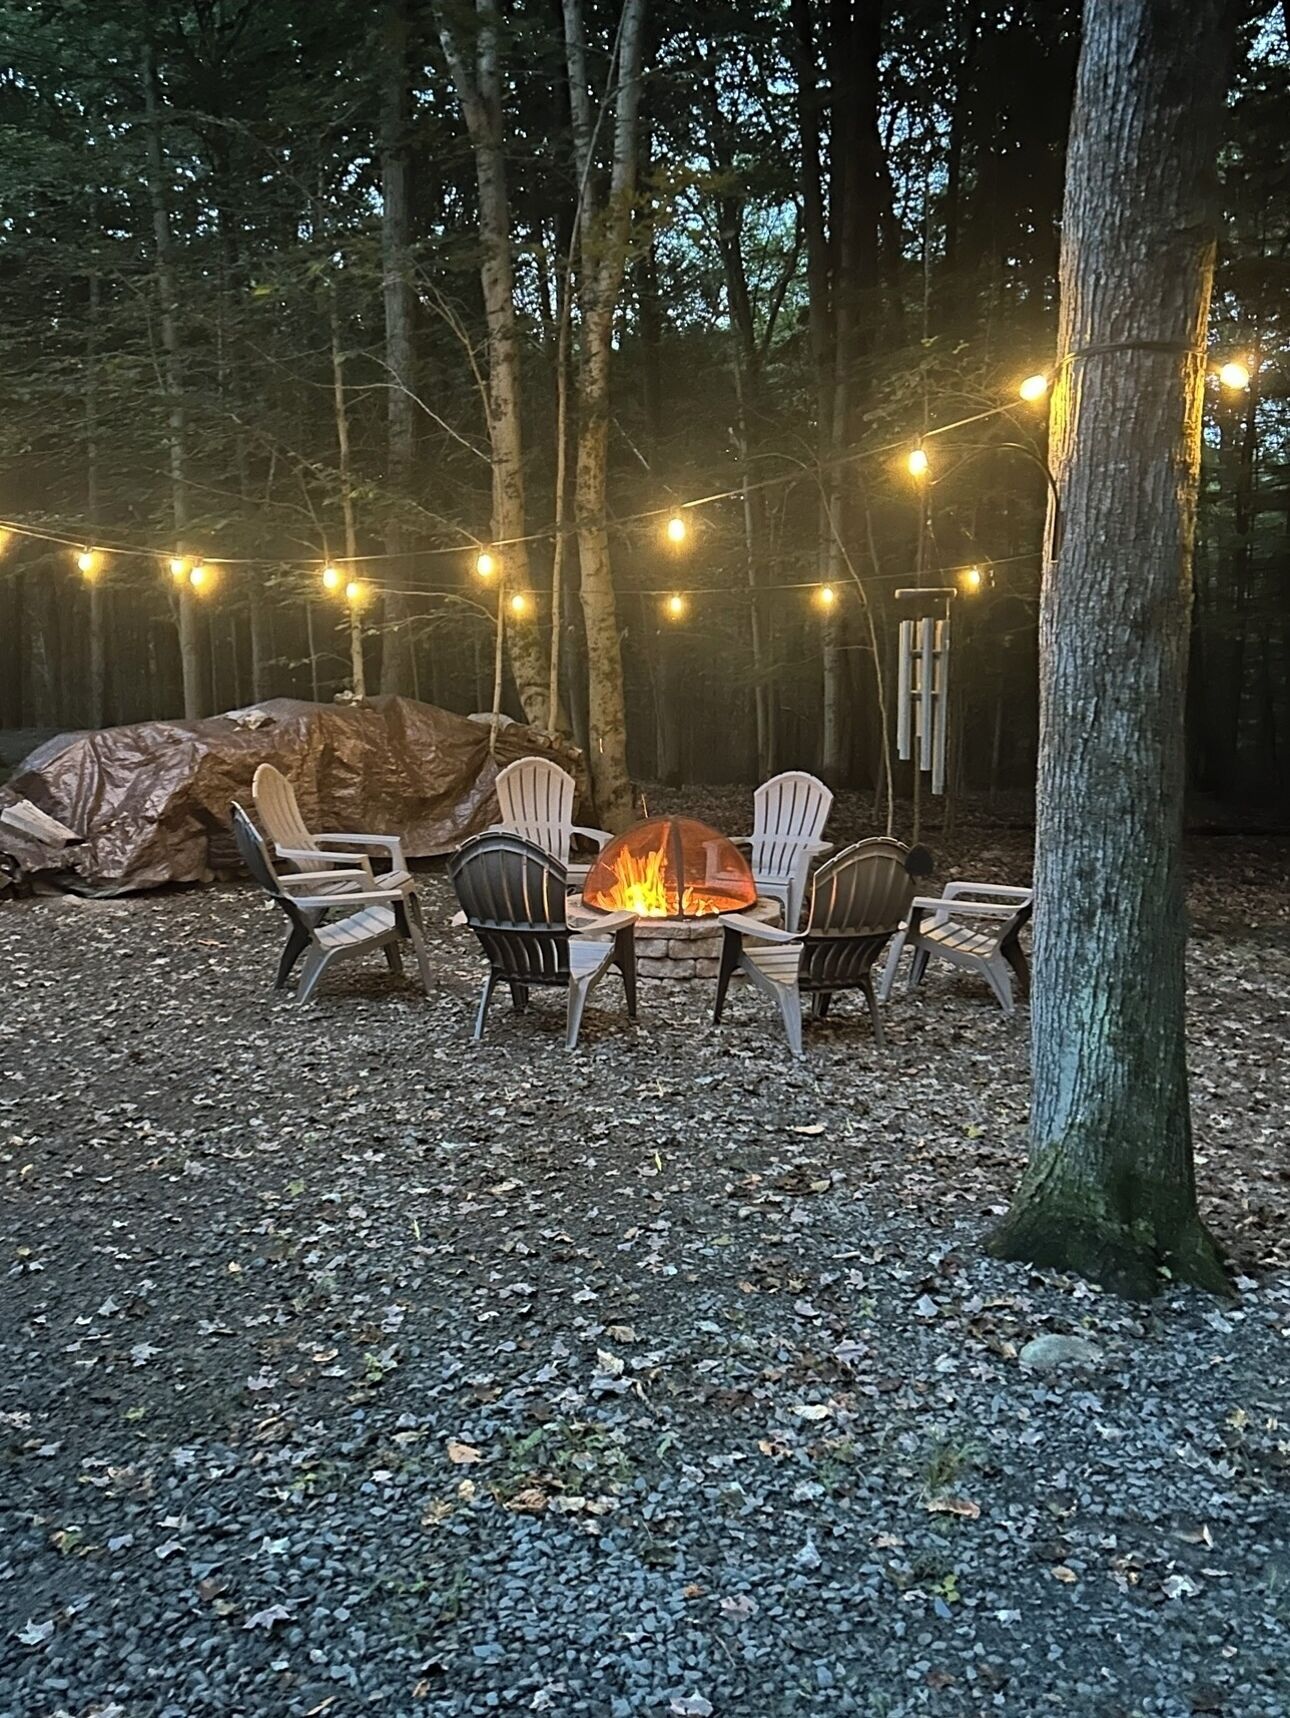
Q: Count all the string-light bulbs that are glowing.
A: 15